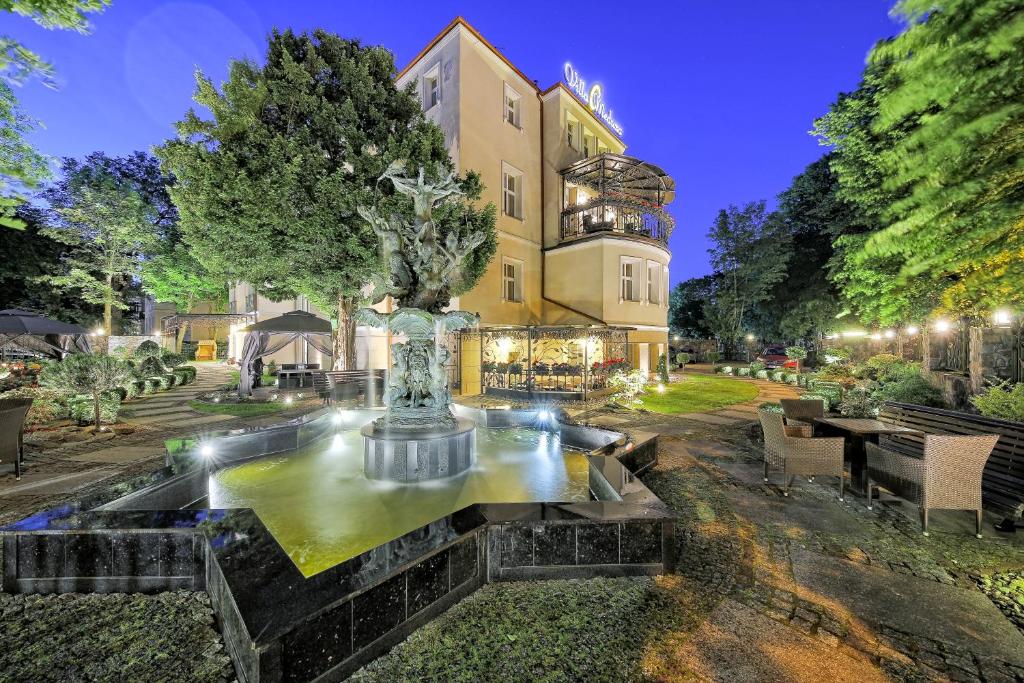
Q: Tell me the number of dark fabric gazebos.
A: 2